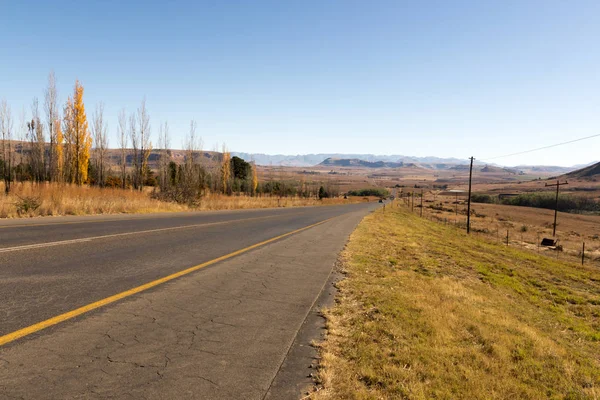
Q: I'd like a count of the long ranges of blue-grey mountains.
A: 1